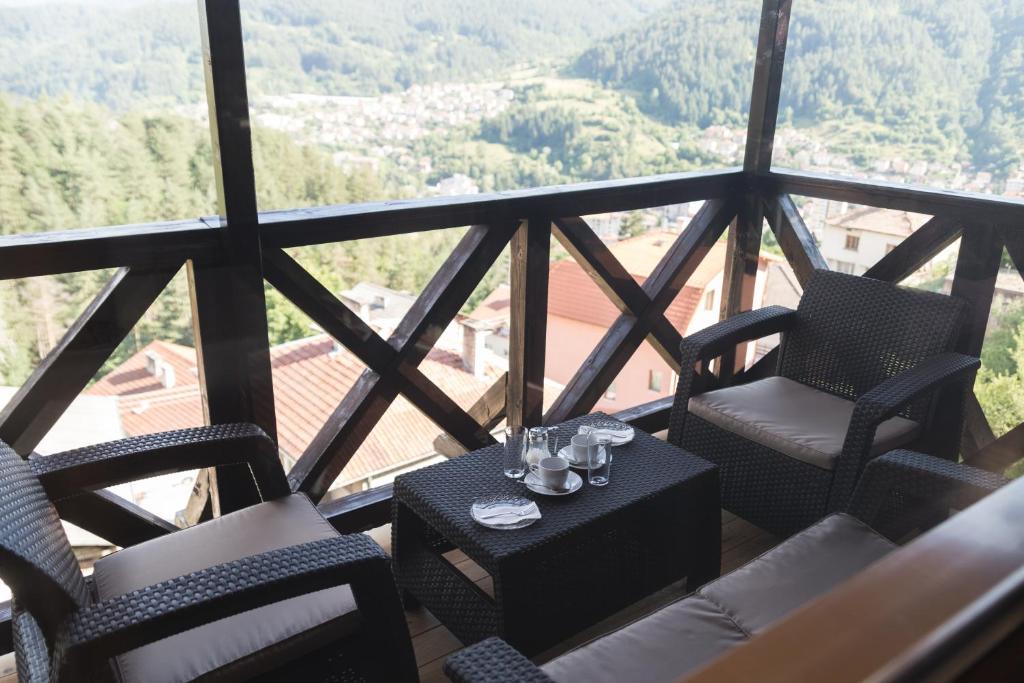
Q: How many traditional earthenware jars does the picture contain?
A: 0